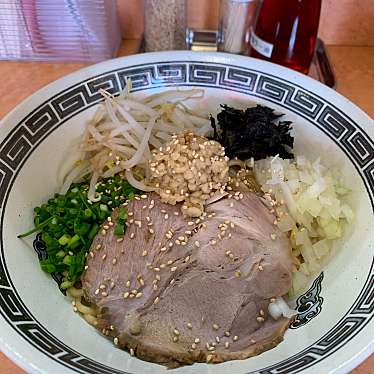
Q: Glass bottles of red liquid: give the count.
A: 1